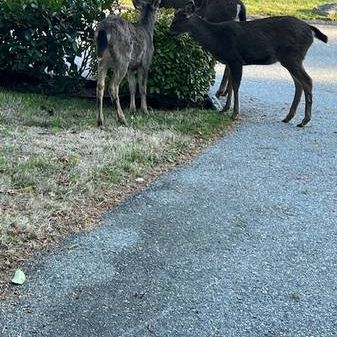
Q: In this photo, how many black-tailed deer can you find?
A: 3